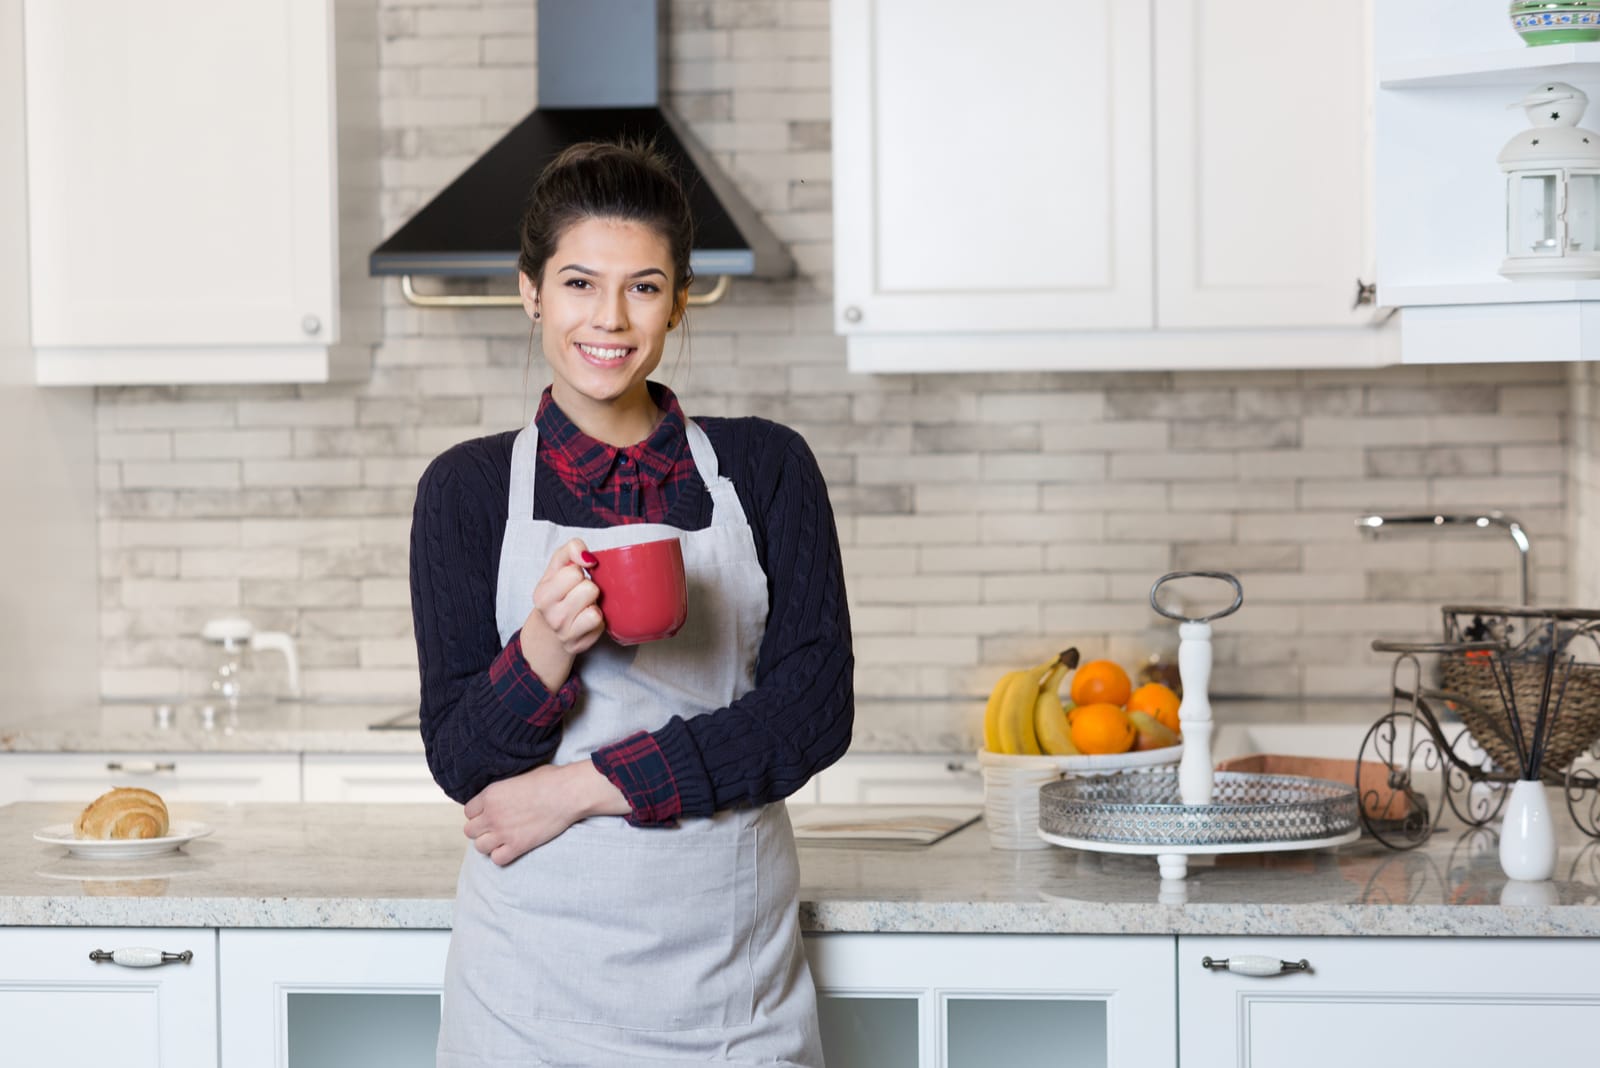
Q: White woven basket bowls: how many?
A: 1